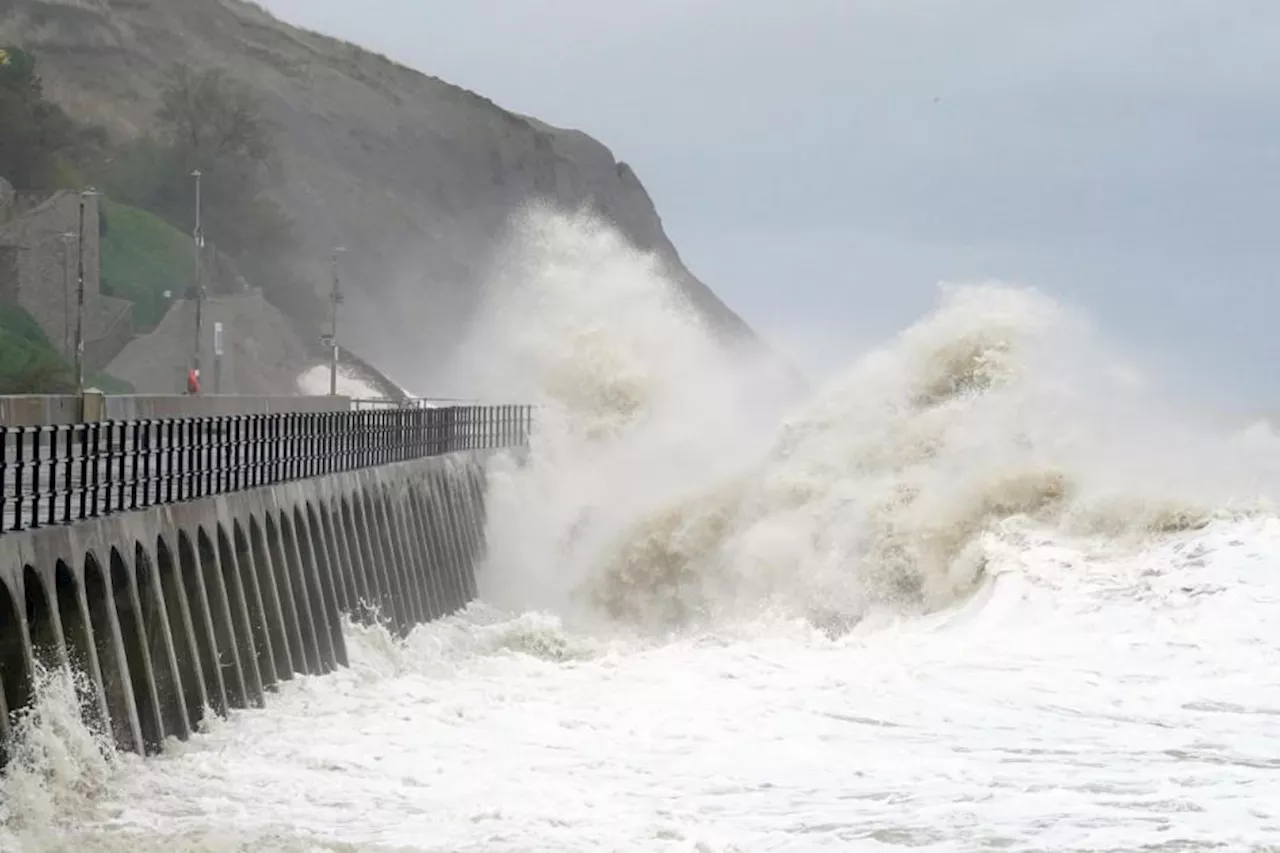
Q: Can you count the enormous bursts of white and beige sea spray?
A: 2